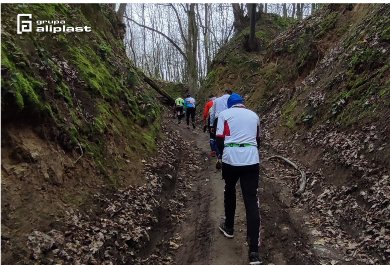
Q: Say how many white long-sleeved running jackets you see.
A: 2